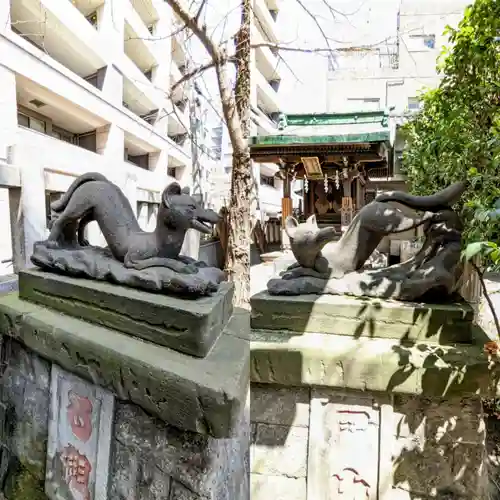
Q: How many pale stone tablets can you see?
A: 2